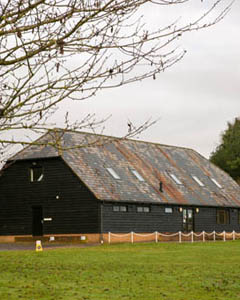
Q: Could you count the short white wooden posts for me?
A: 9